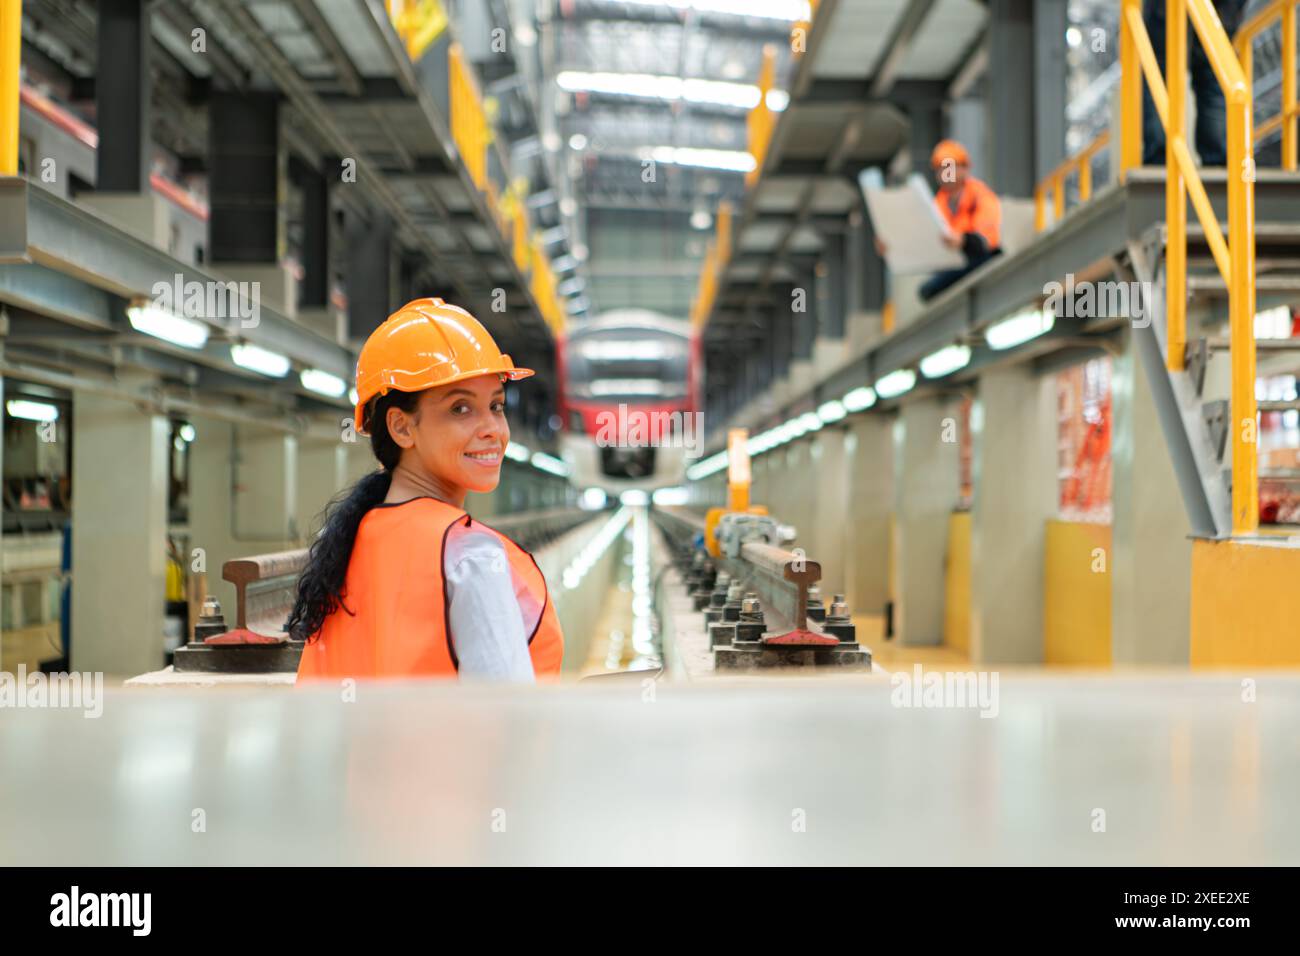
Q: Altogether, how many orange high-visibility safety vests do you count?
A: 2